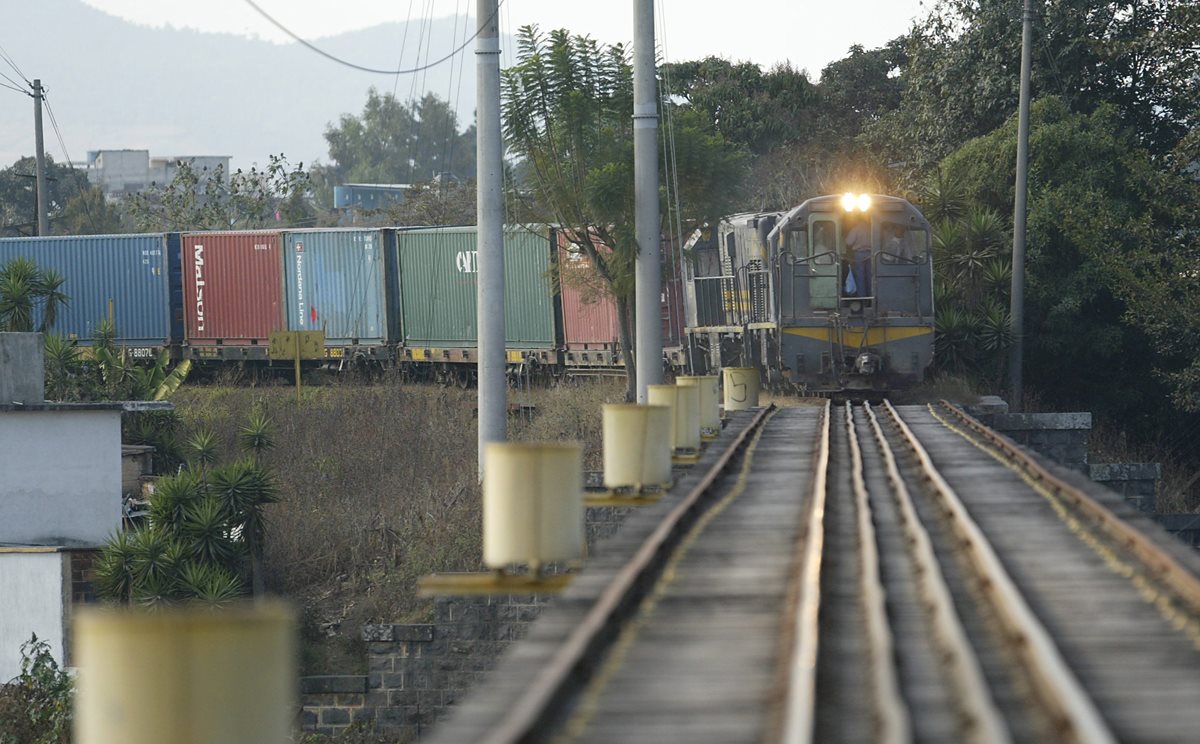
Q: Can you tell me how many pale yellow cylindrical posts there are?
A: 6